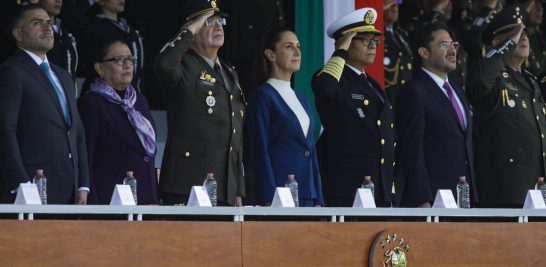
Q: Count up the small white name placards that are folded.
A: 7